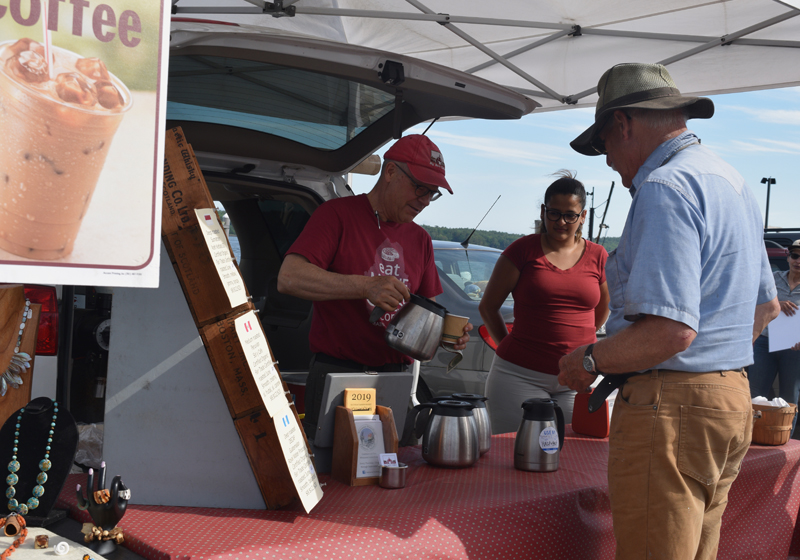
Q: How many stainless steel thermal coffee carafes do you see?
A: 4